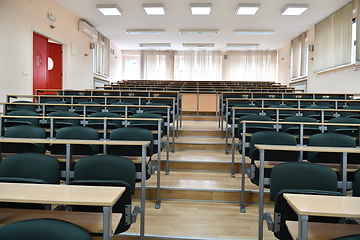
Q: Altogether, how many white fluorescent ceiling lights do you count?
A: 11